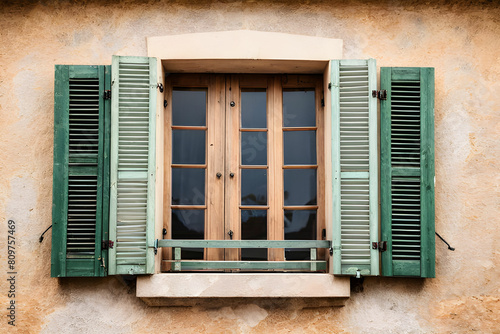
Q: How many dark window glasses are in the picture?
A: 12